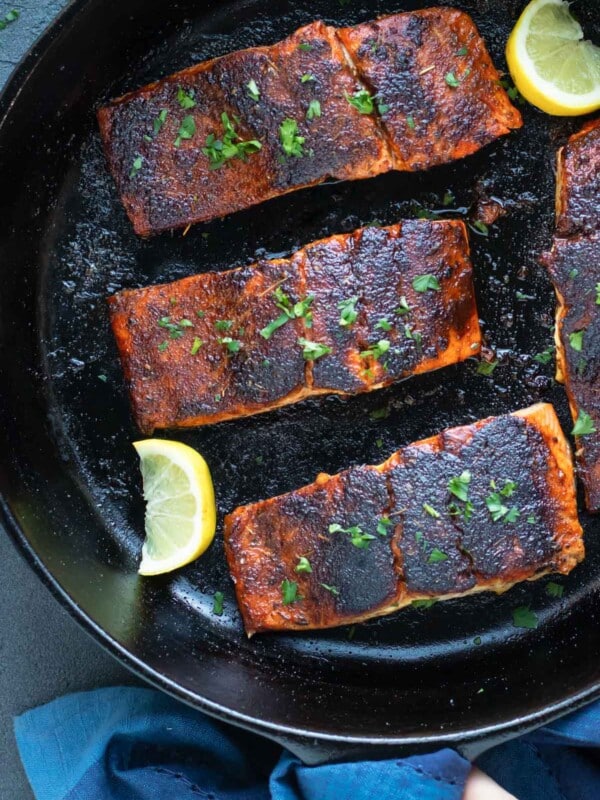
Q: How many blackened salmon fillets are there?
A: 4